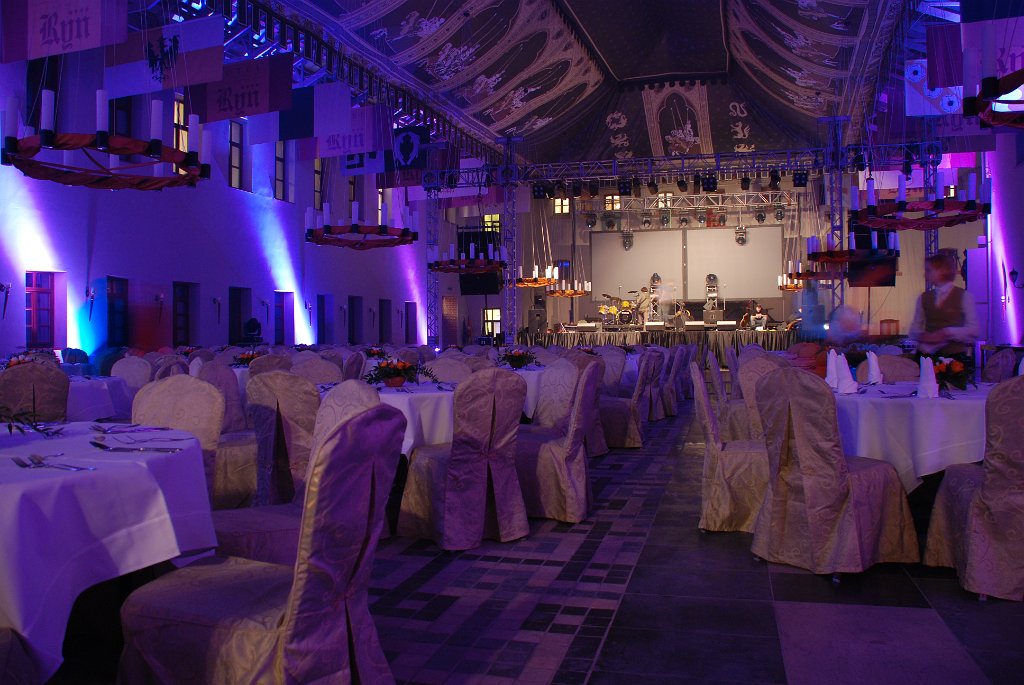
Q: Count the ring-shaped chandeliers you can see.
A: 10